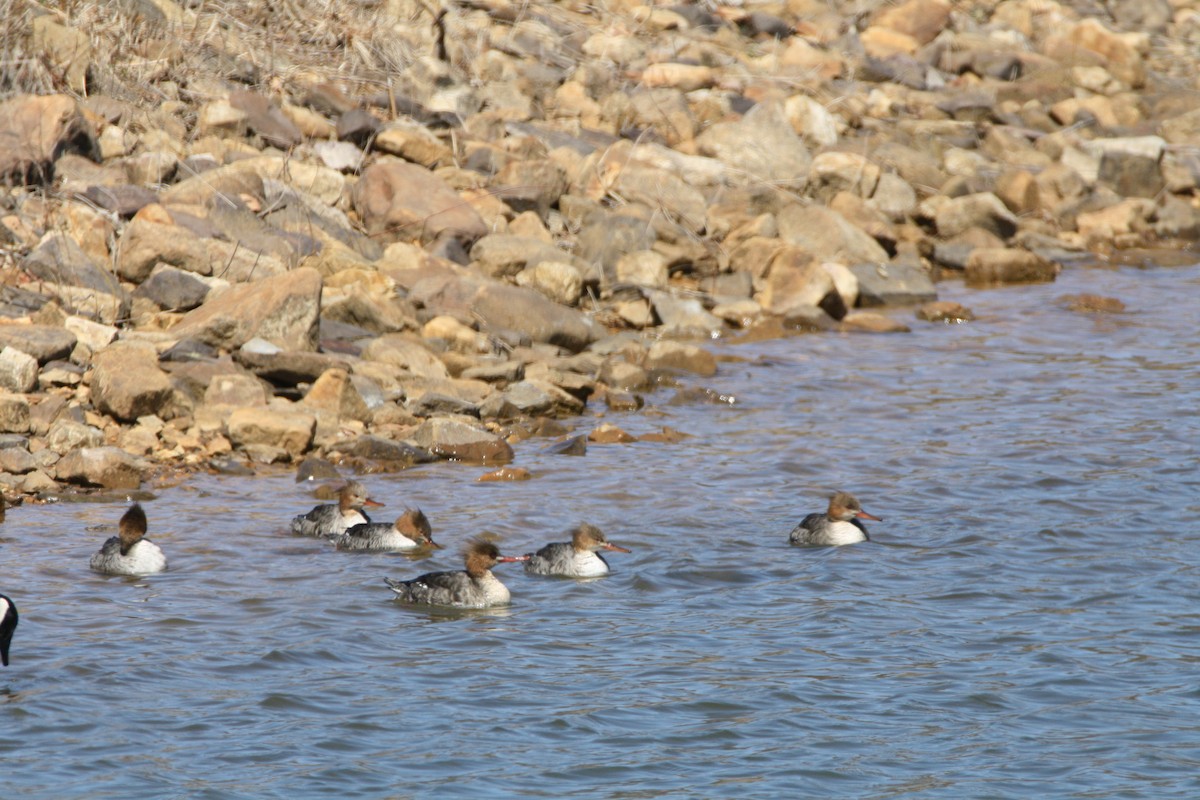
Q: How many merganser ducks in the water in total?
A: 6